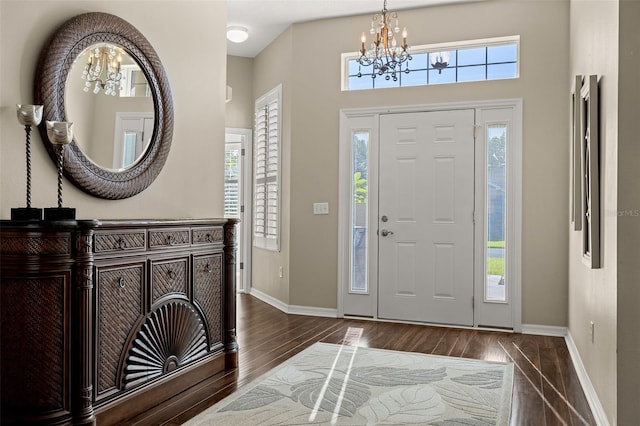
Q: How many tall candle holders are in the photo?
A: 2